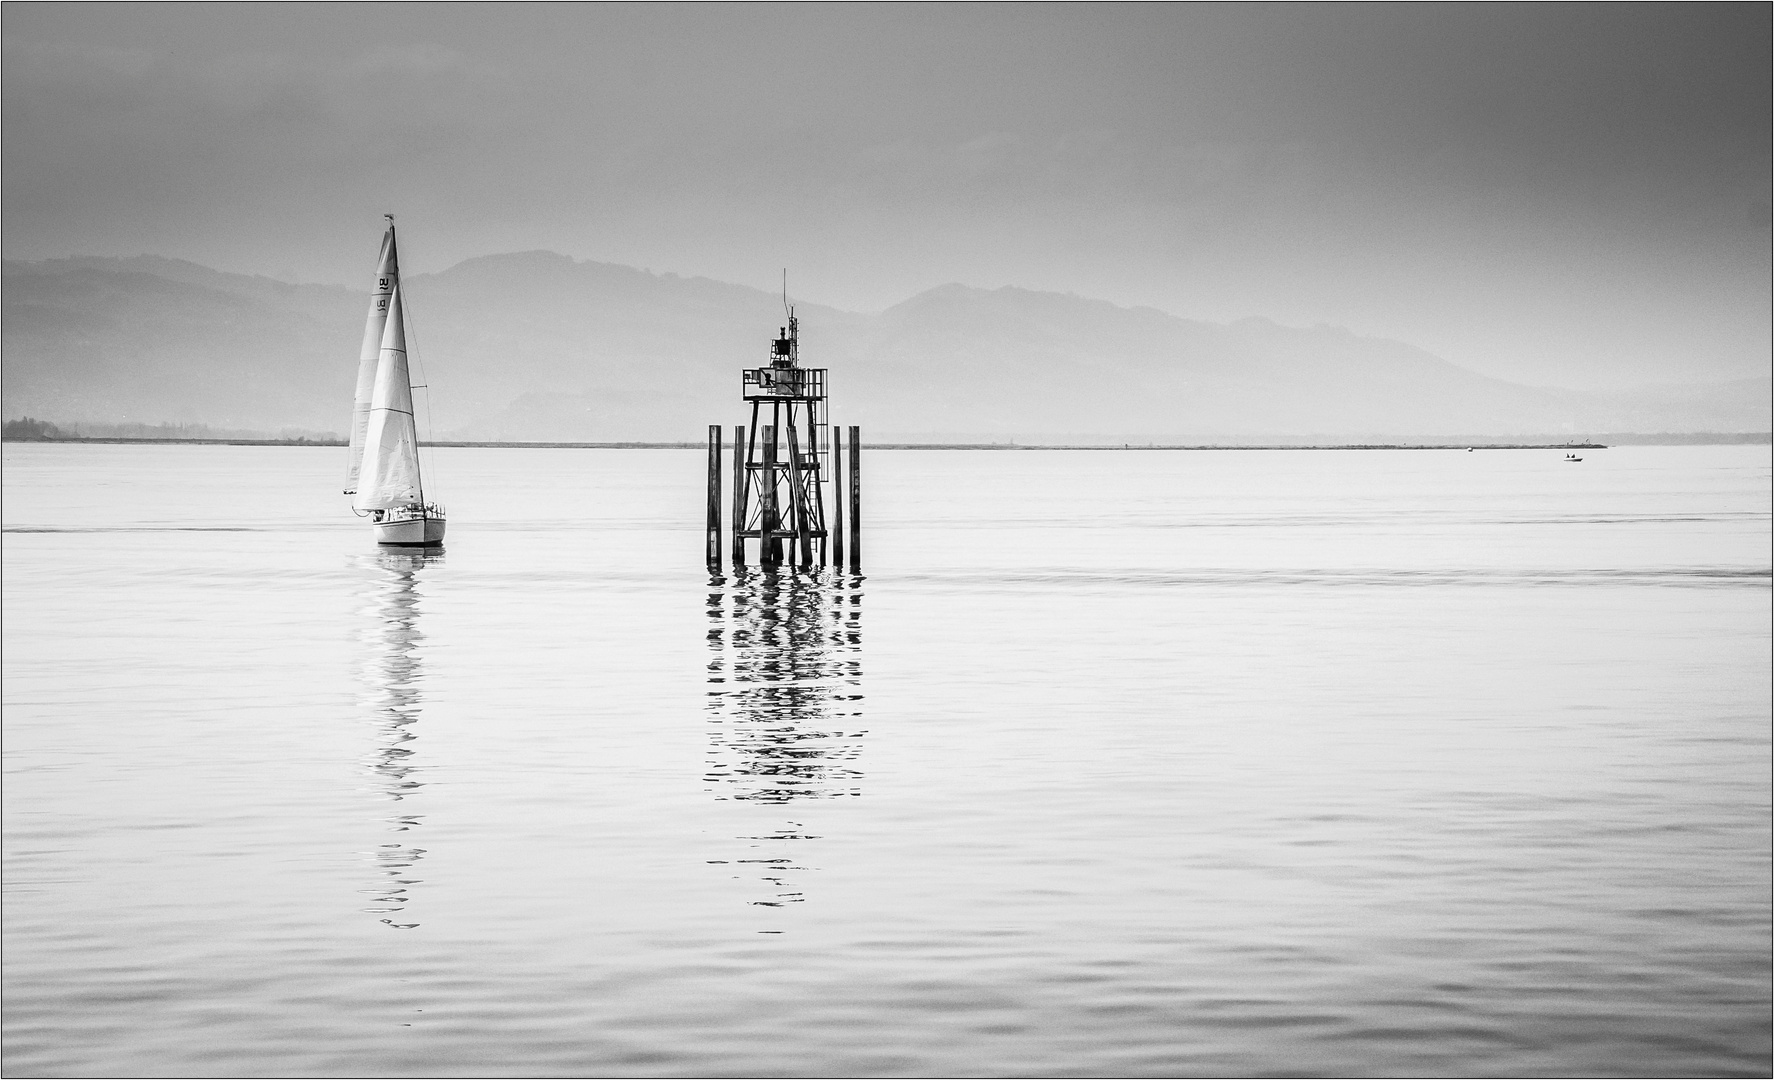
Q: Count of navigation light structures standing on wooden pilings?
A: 1